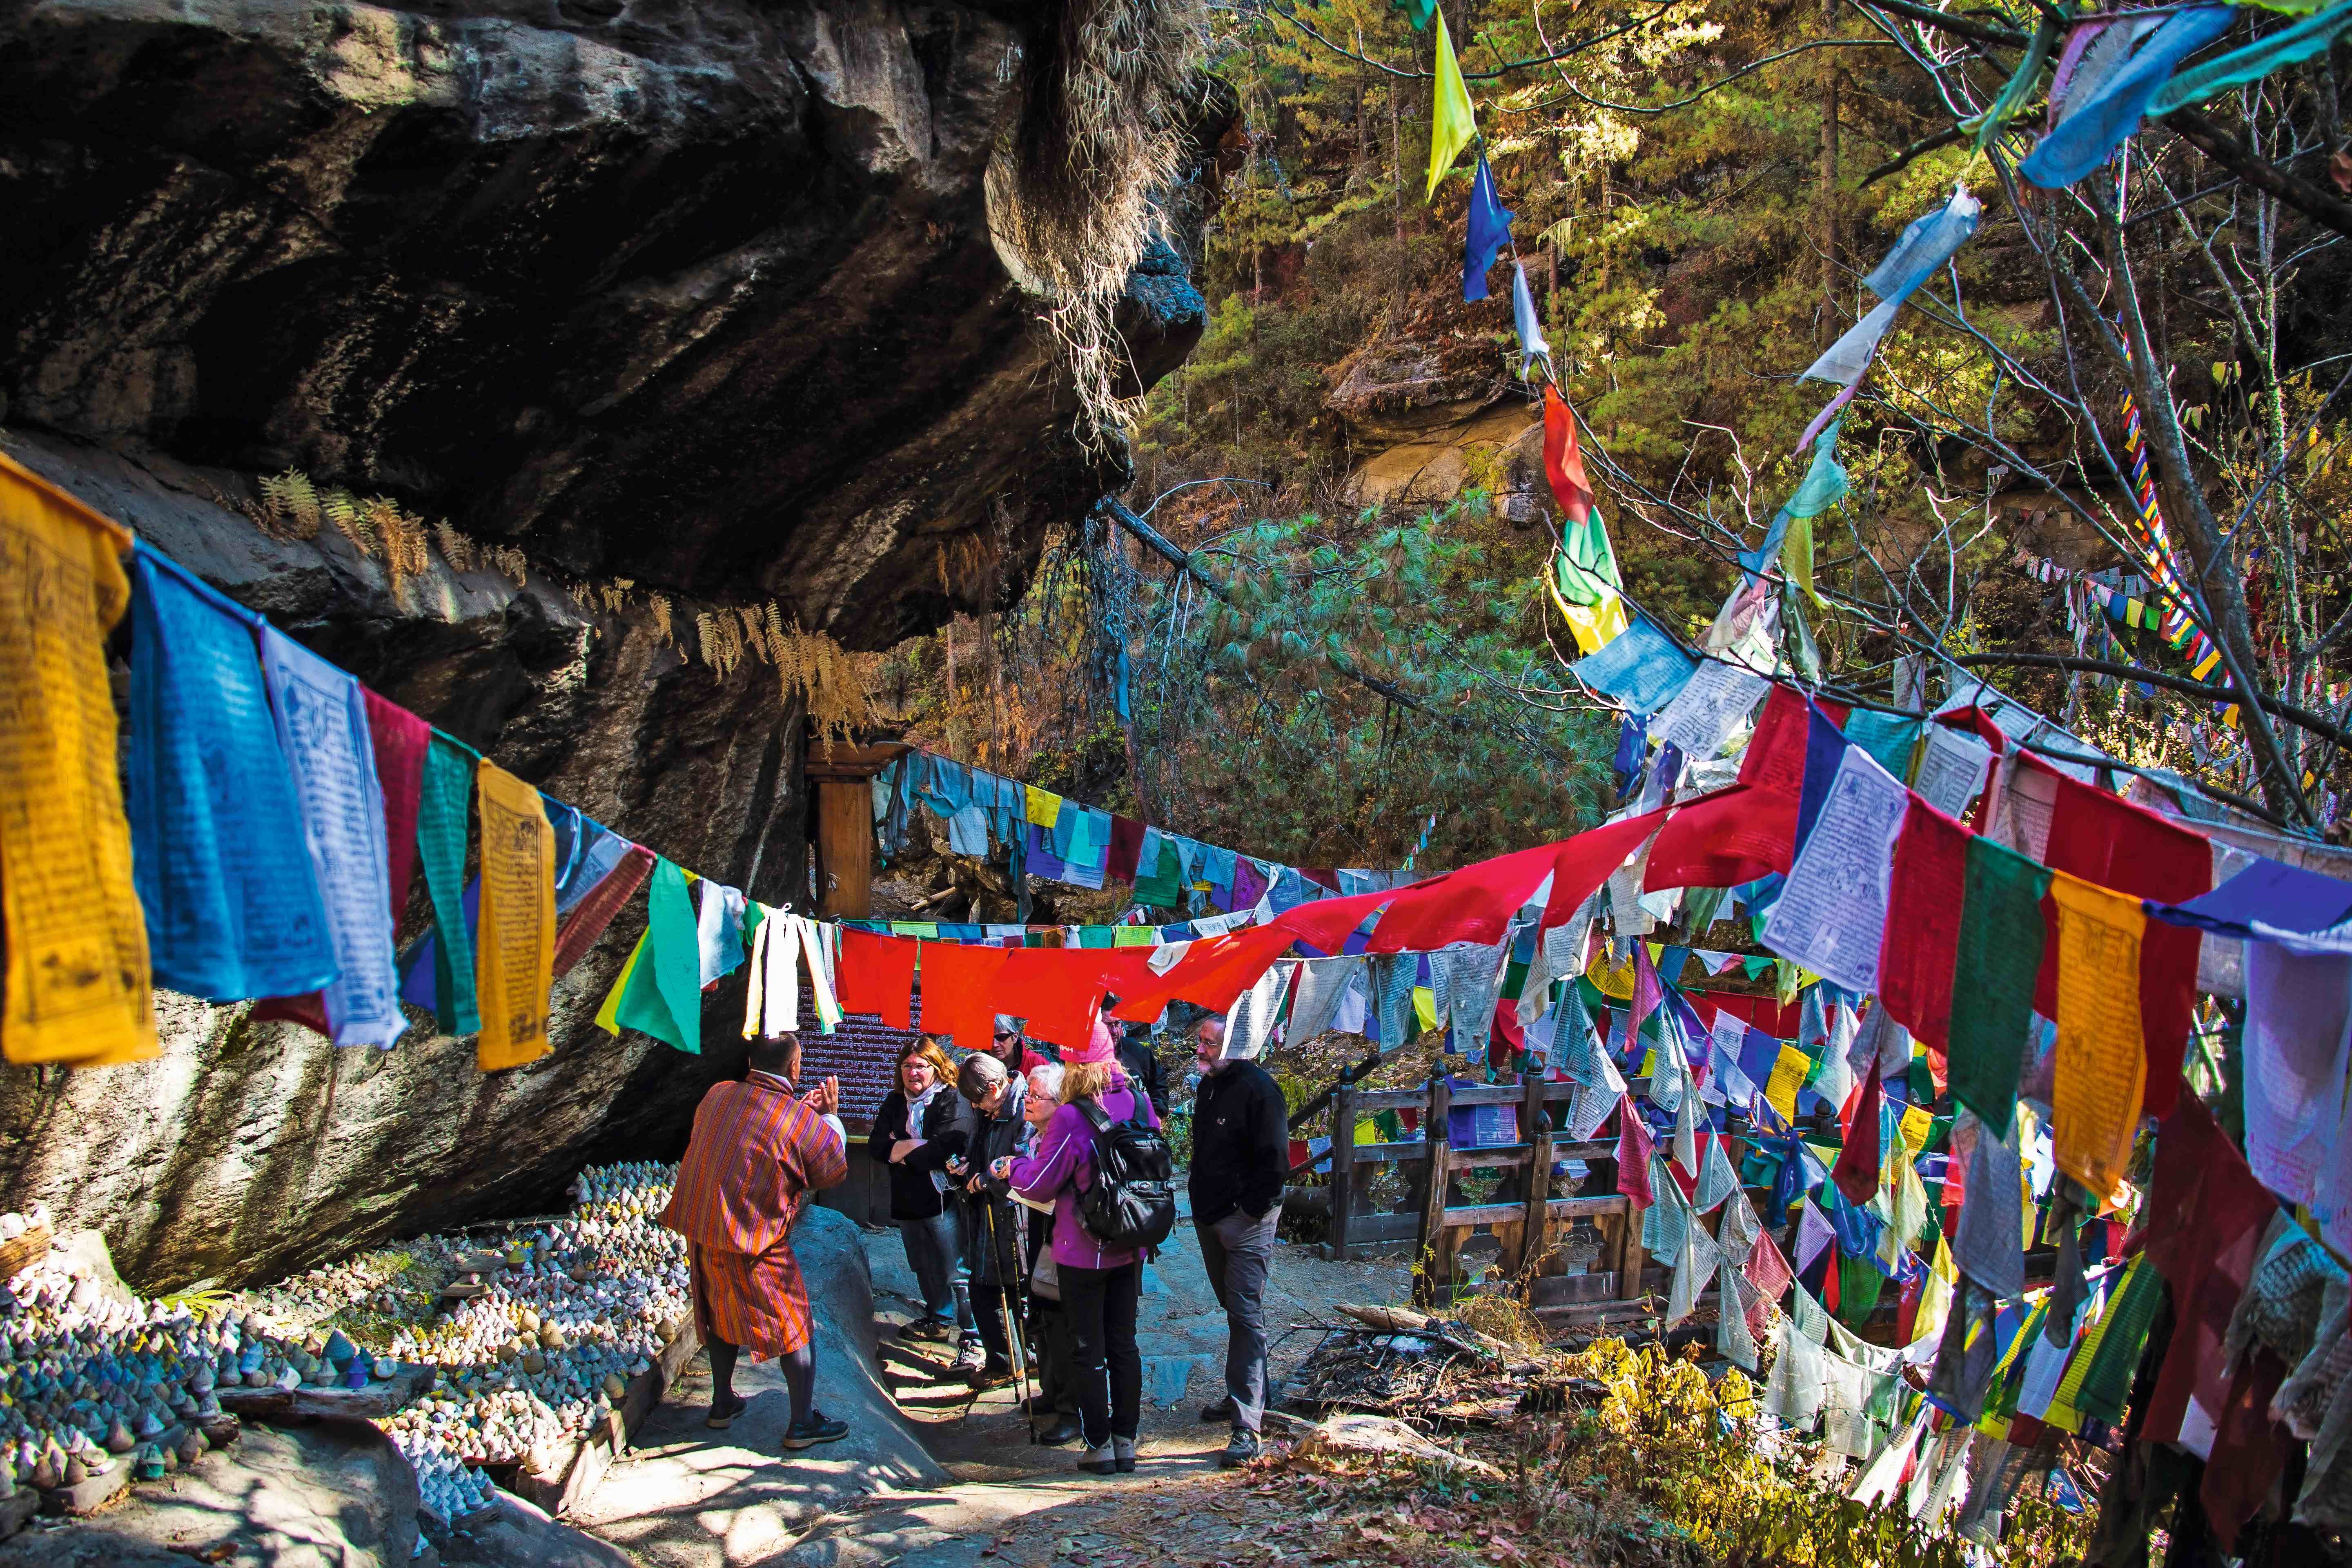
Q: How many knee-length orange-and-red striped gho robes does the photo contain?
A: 1